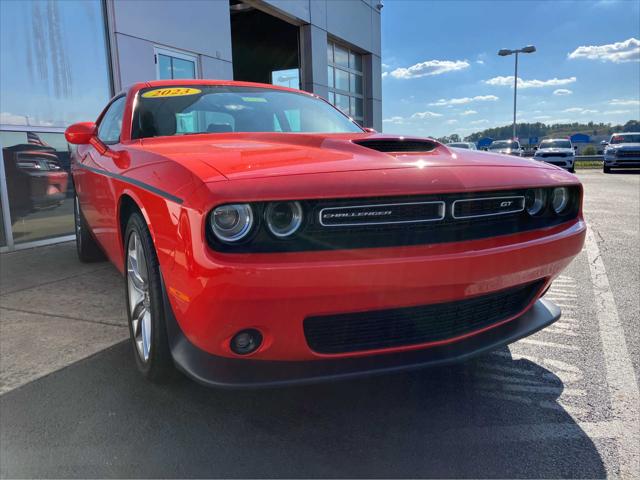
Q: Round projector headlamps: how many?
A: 4